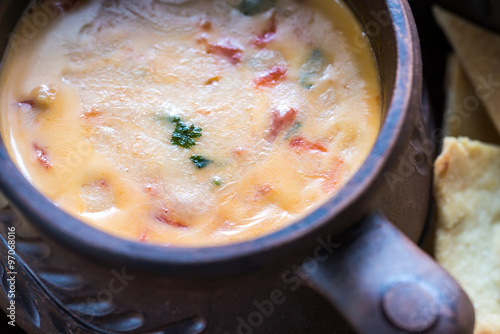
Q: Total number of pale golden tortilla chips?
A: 3